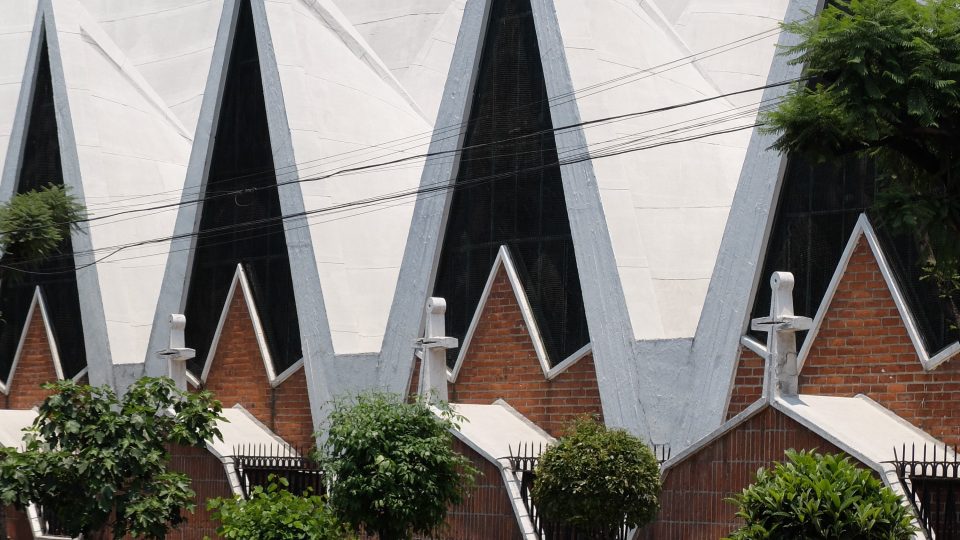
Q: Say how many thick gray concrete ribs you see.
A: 7